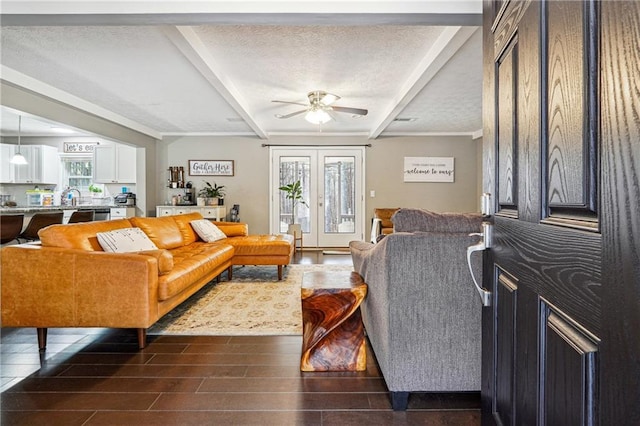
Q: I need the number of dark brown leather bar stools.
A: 3